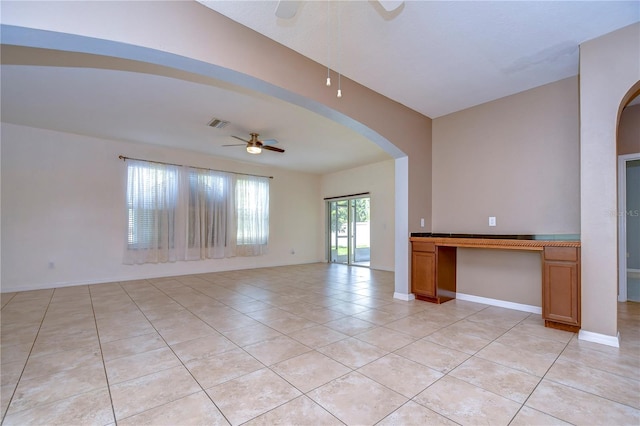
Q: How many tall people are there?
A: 0